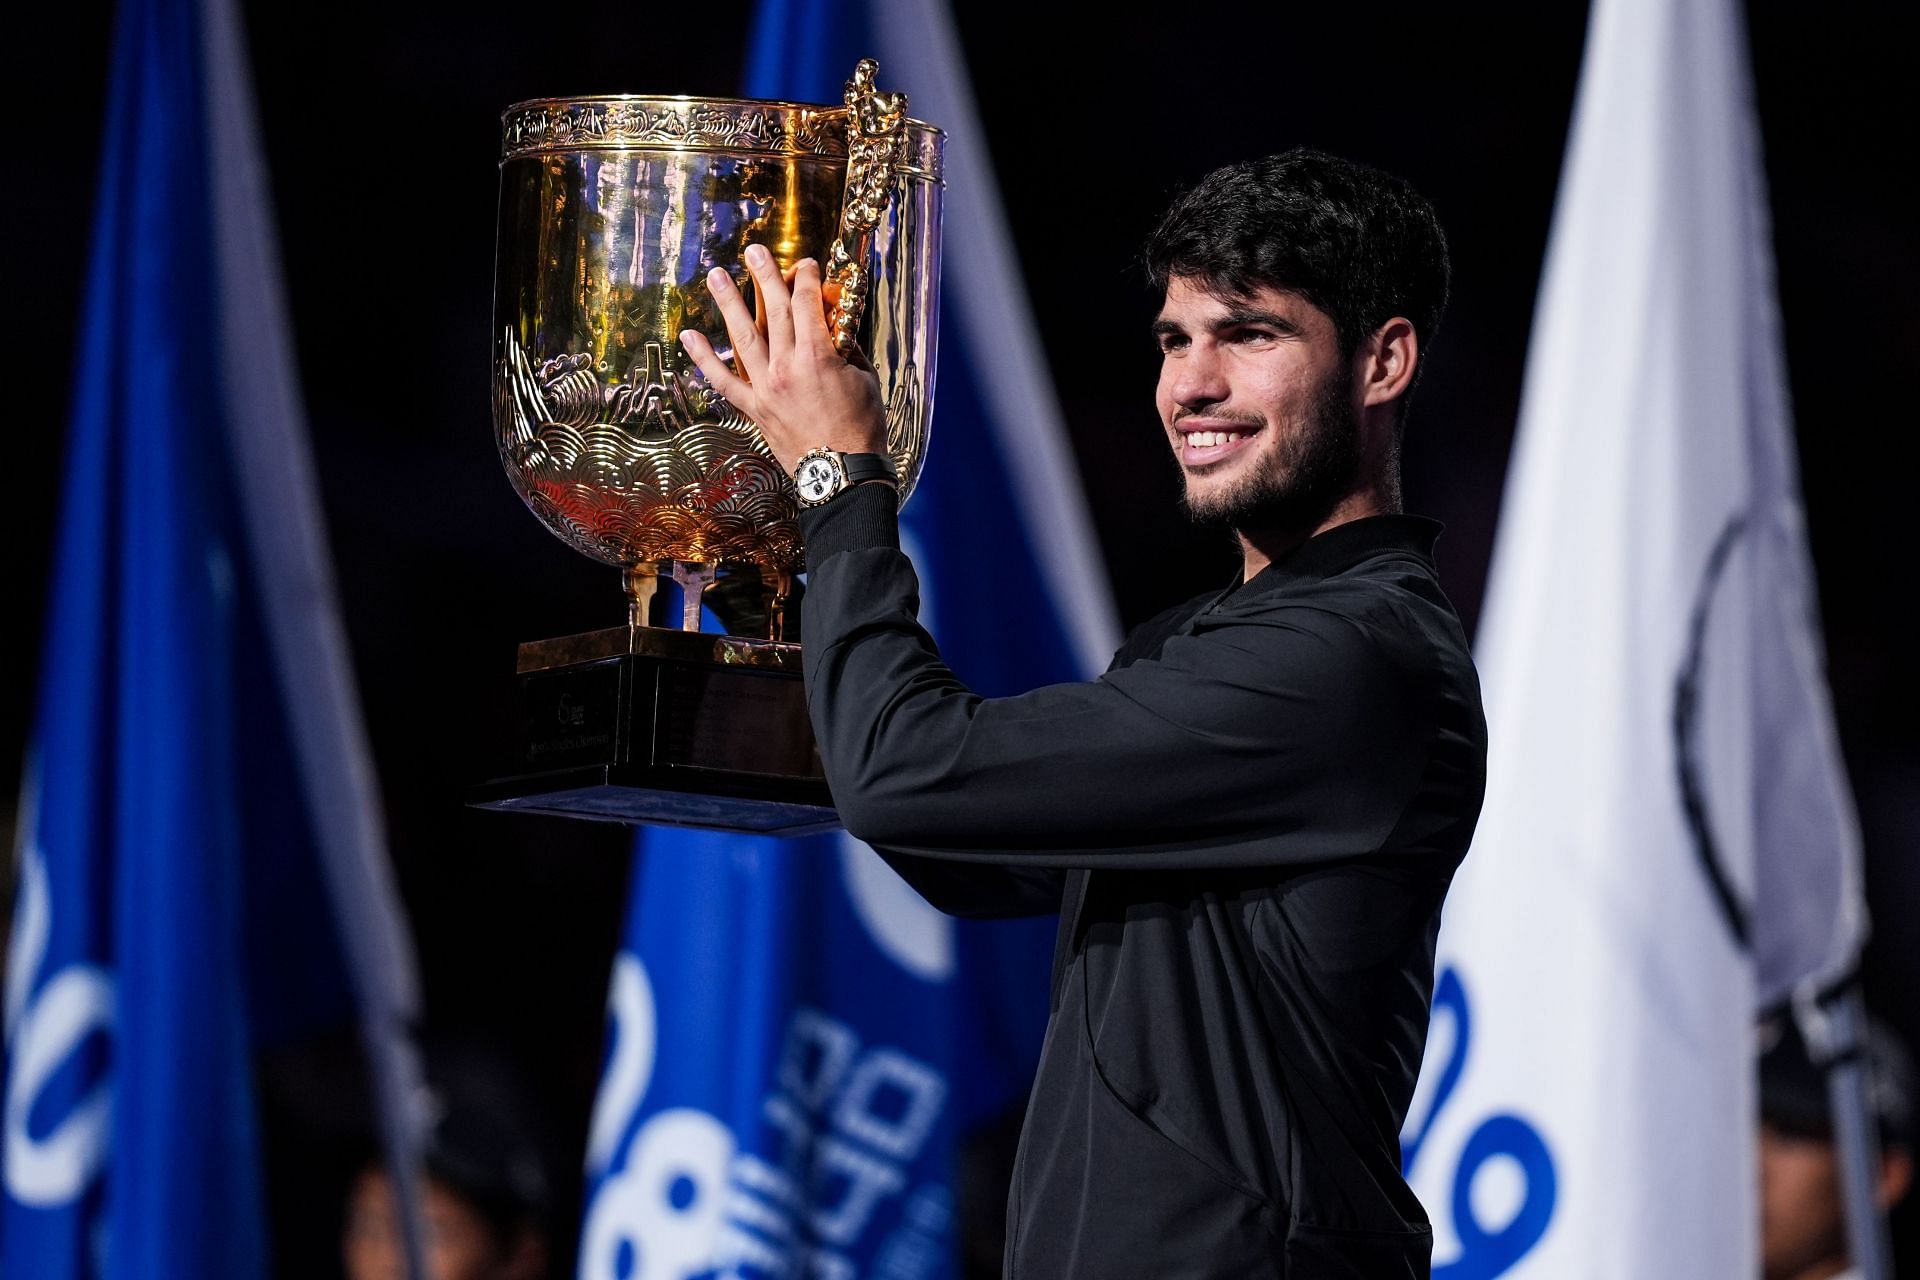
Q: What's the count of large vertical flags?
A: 3